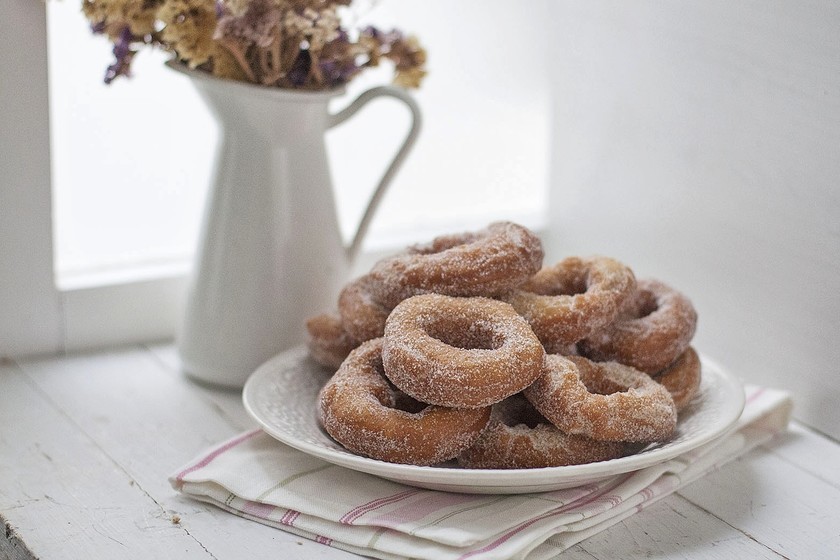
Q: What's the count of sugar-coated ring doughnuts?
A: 10